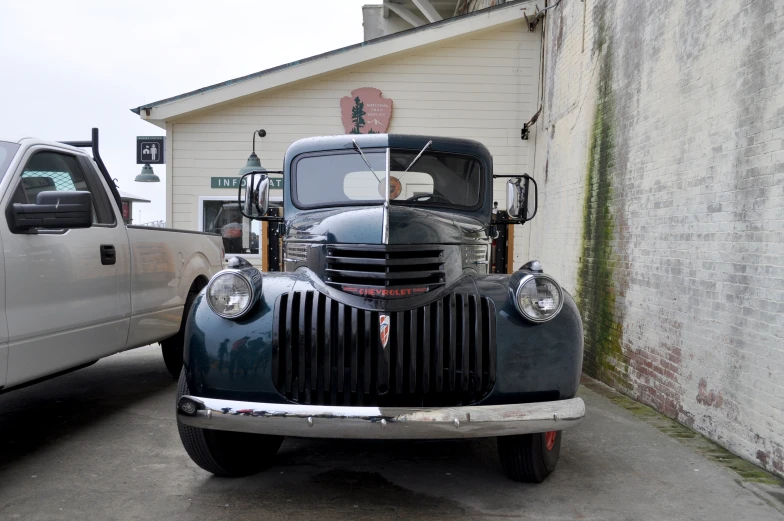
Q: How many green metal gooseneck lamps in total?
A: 2